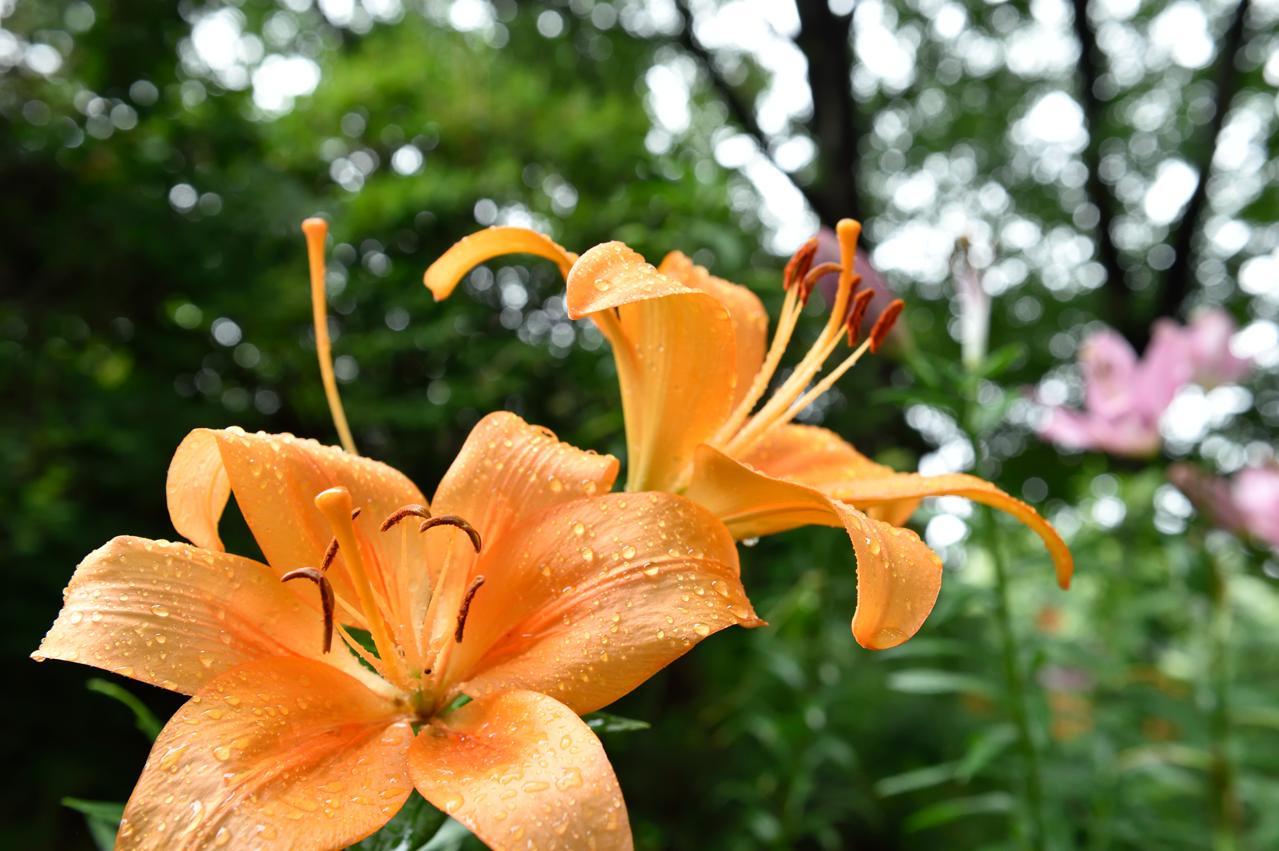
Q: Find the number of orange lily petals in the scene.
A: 12